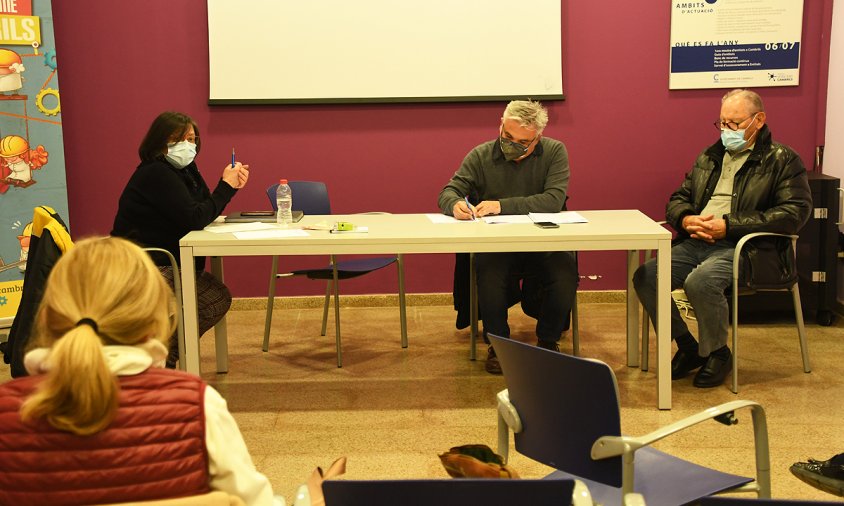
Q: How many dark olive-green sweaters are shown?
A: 1